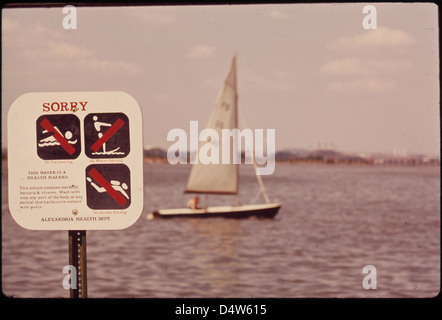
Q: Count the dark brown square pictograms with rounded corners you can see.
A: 3